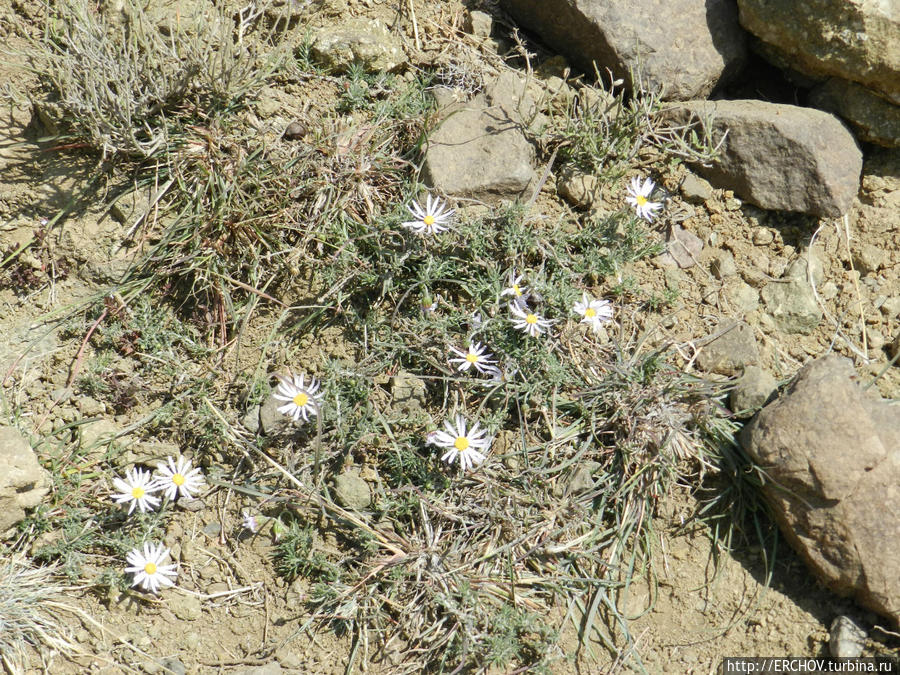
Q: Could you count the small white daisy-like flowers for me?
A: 11